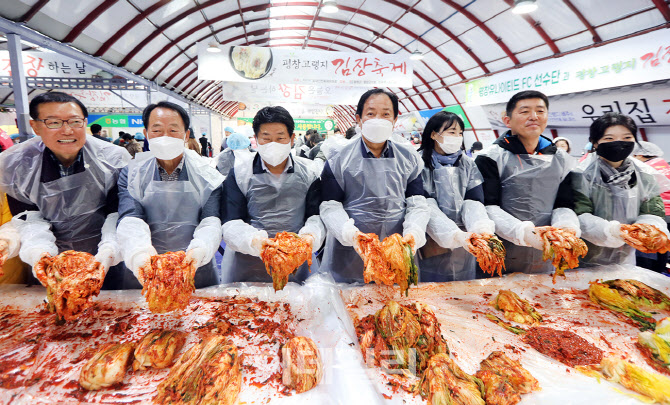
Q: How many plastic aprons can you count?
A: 7